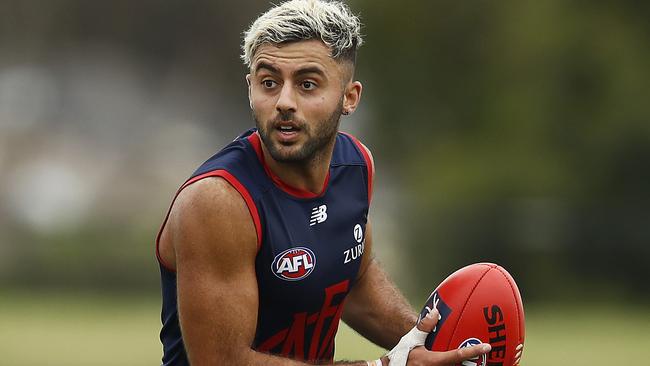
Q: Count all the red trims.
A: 3